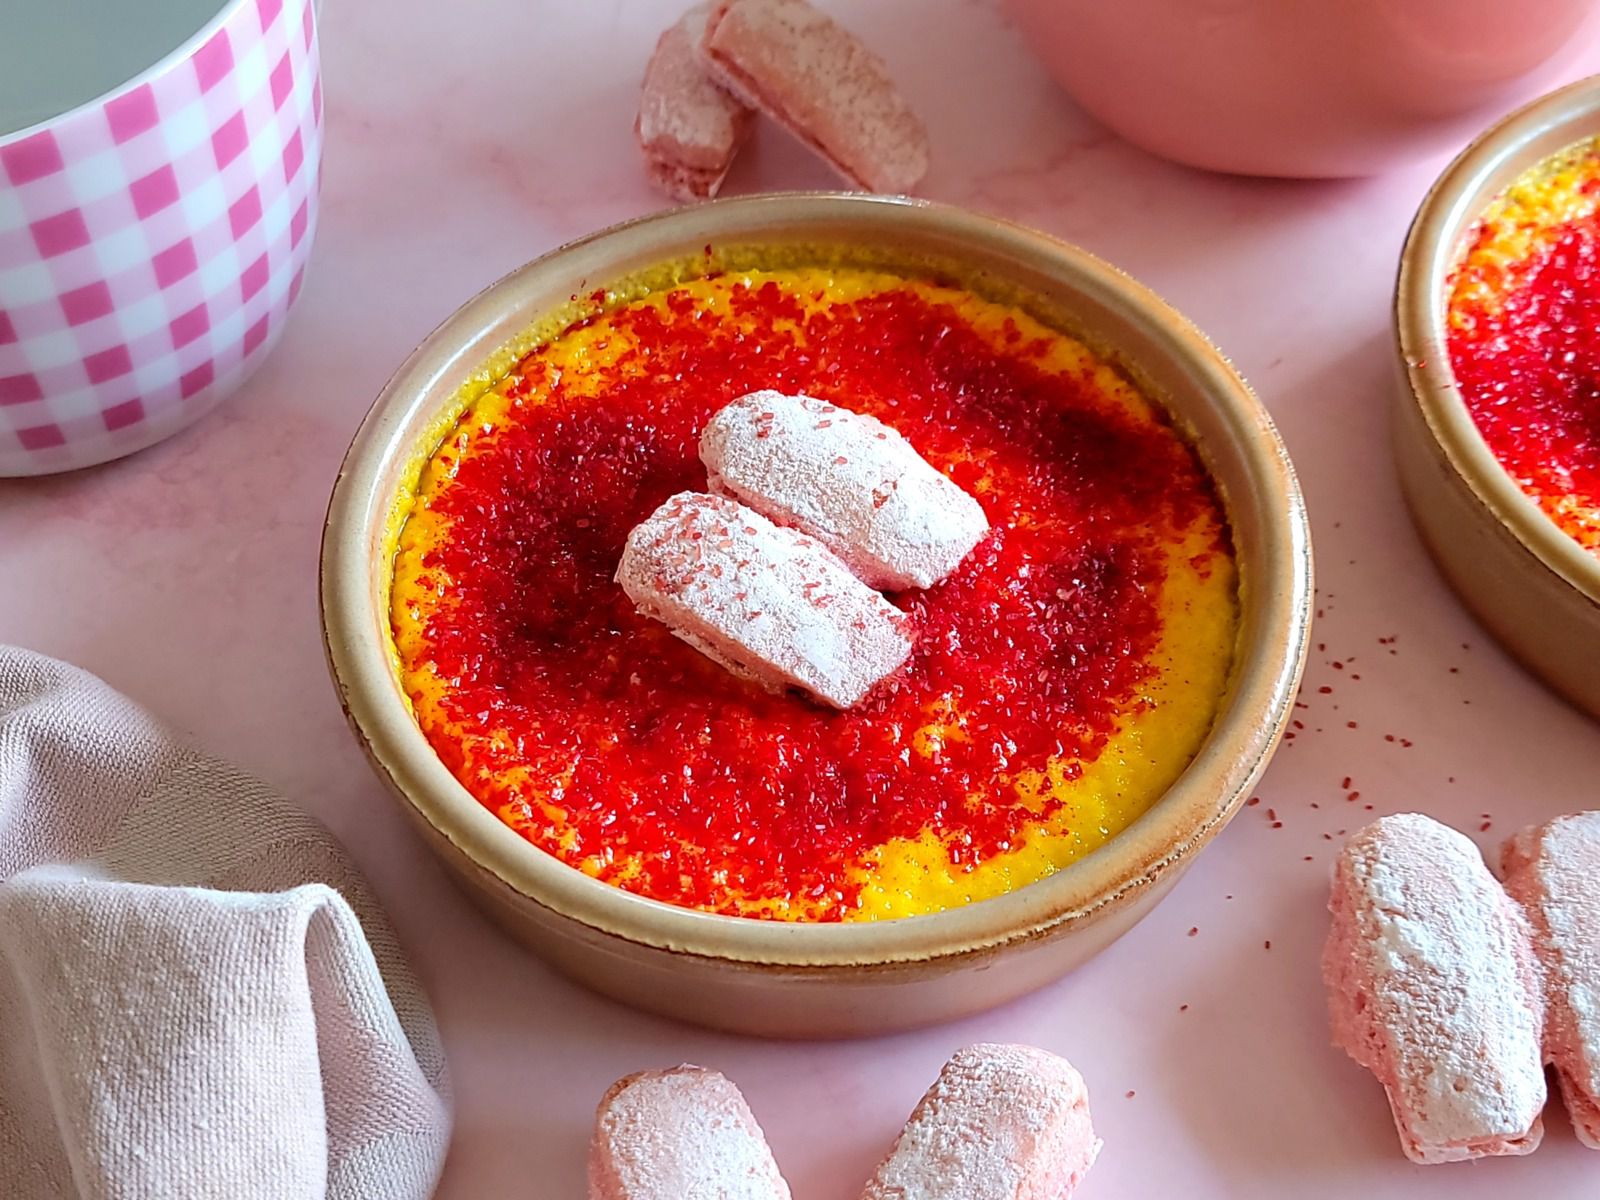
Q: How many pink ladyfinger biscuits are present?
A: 8